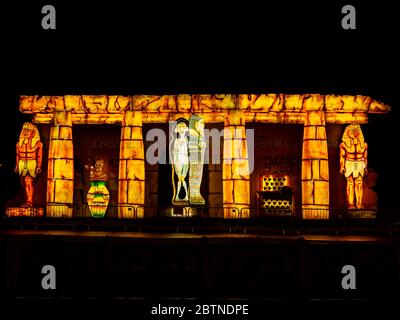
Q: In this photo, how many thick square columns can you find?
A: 4